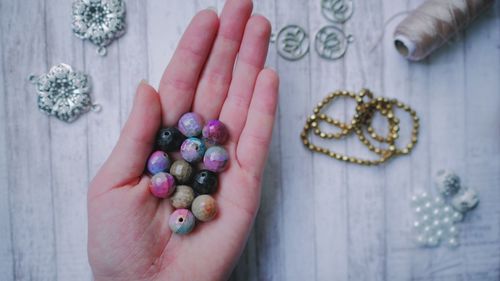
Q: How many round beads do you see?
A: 12